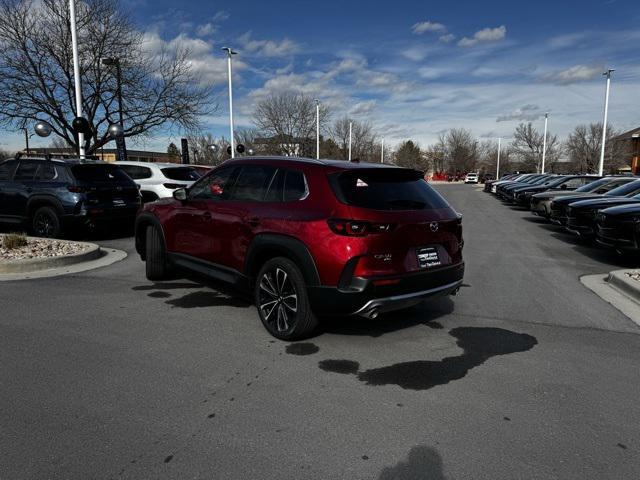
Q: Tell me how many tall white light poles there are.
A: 8